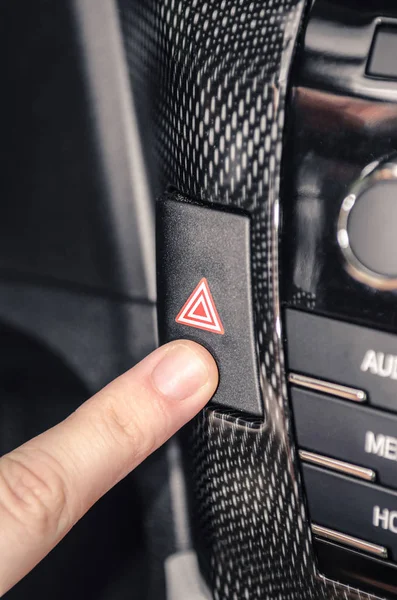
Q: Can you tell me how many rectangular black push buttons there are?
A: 4